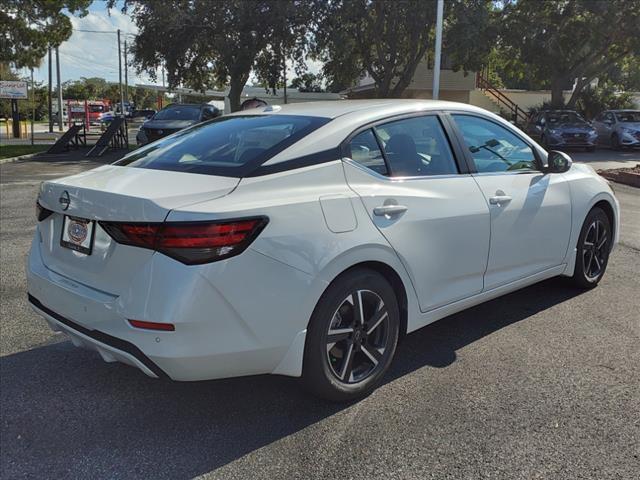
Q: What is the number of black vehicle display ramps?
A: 2